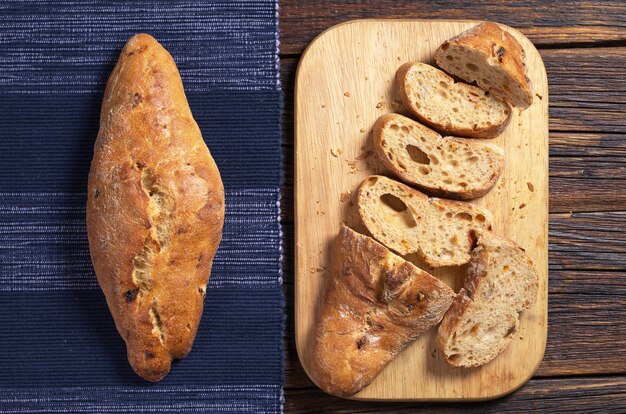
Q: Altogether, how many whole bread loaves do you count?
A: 1